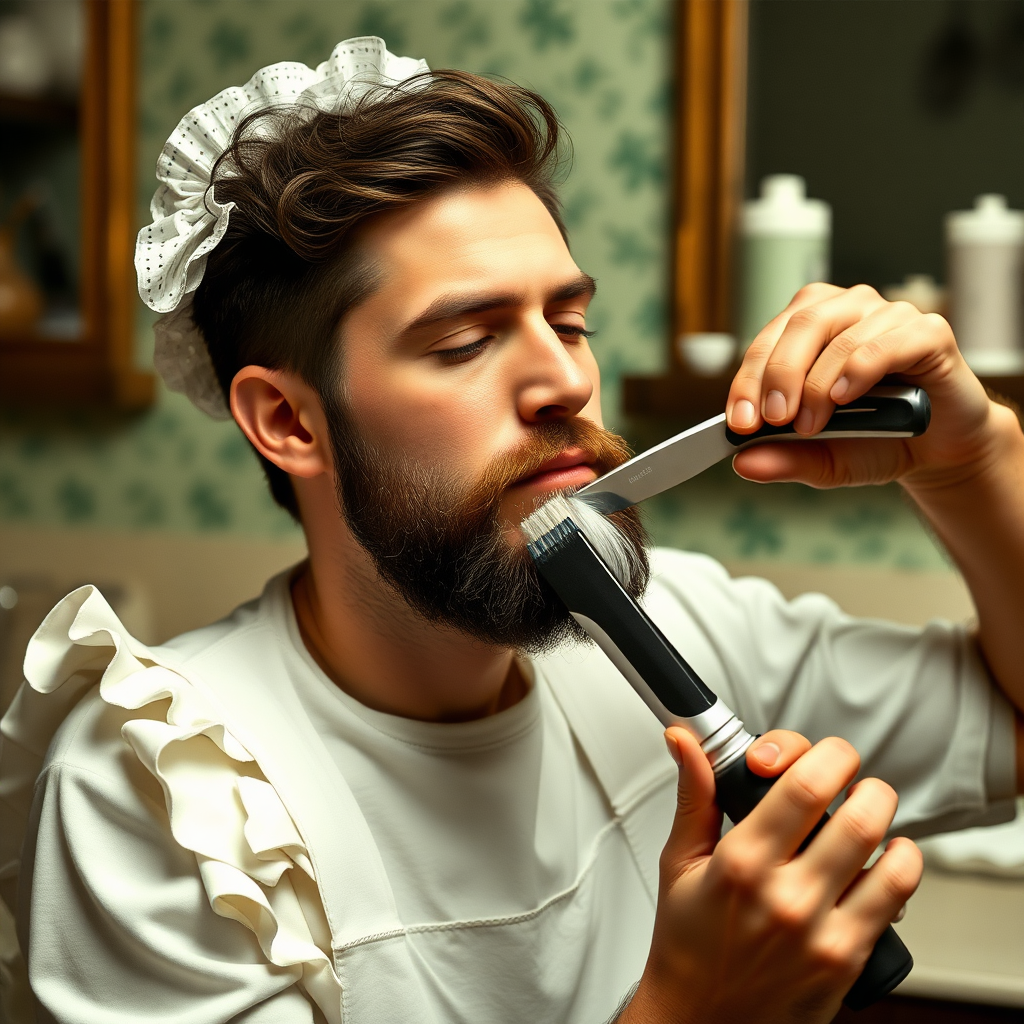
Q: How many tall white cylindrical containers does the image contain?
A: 2